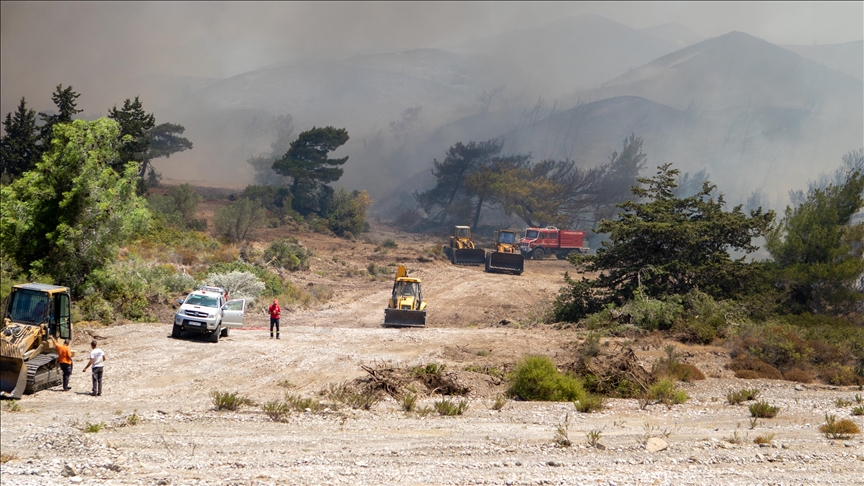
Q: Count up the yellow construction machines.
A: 4